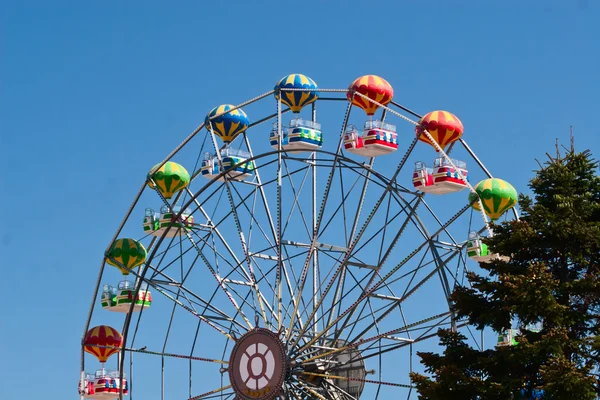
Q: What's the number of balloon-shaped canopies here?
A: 8